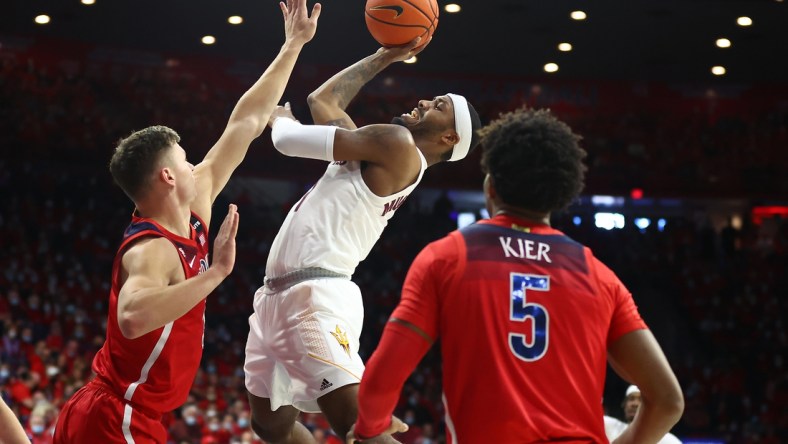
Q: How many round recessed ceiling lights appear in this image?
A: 12